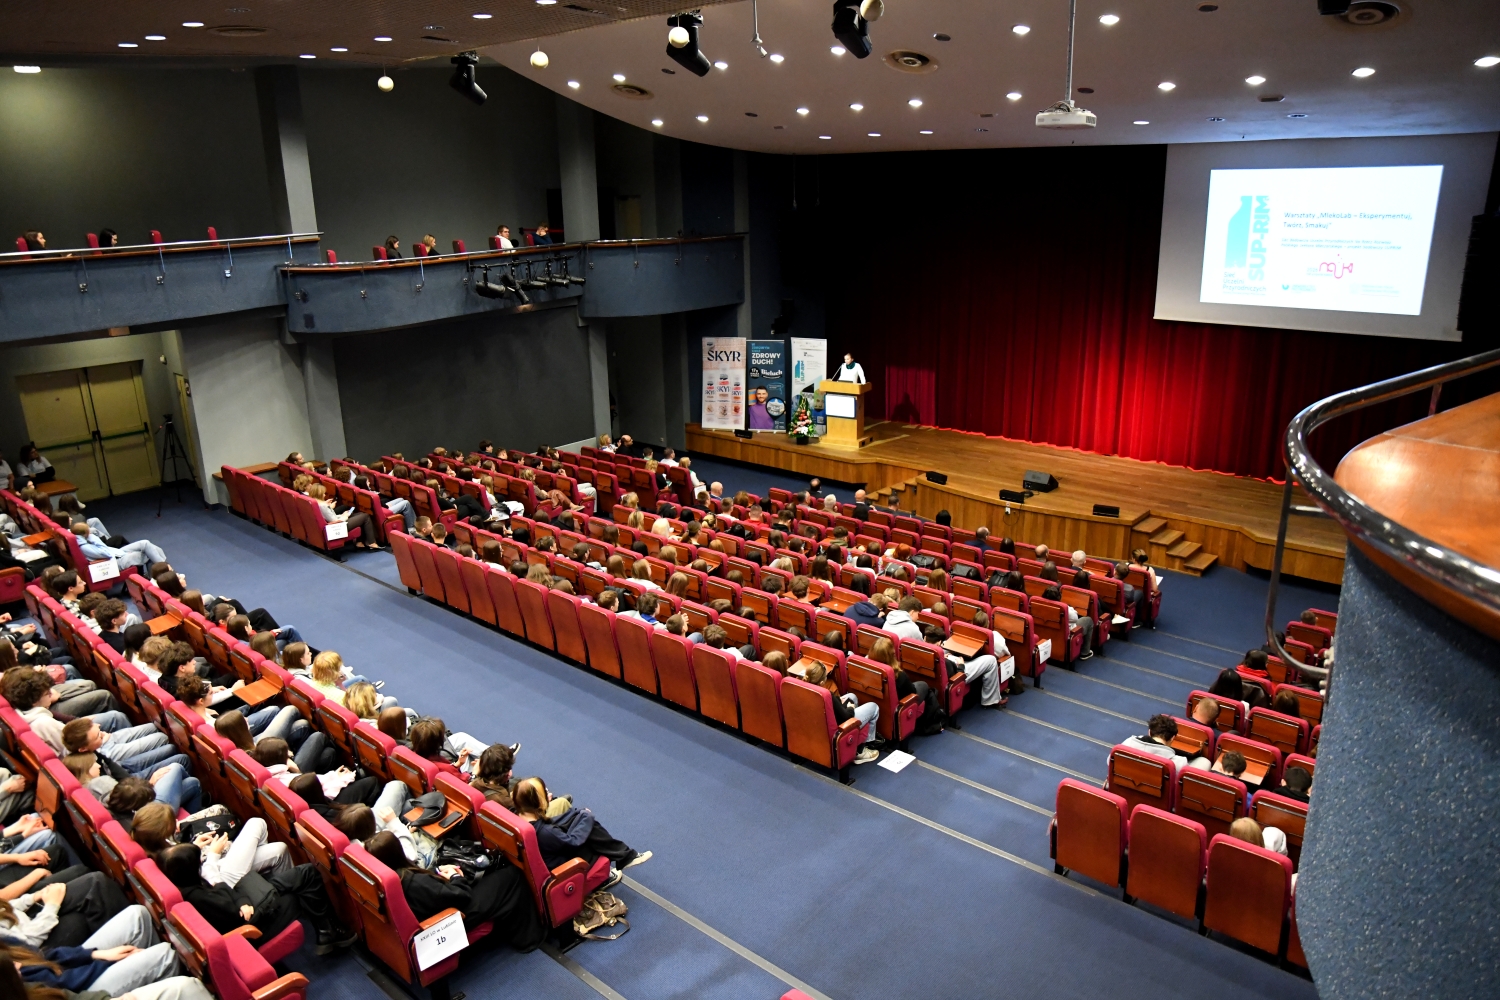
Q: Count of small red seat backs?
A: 10